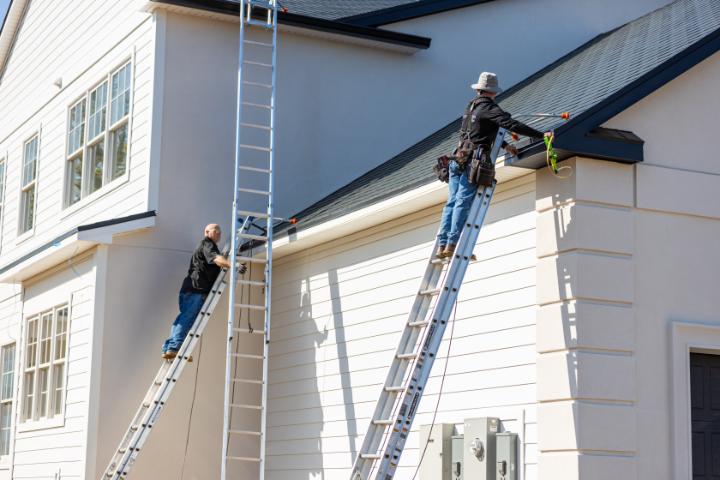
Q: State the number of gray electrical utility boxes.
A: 4